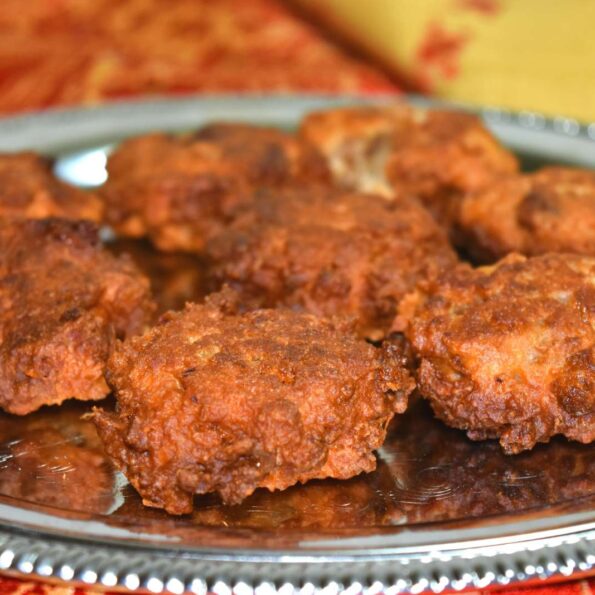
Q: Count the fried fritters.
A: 8